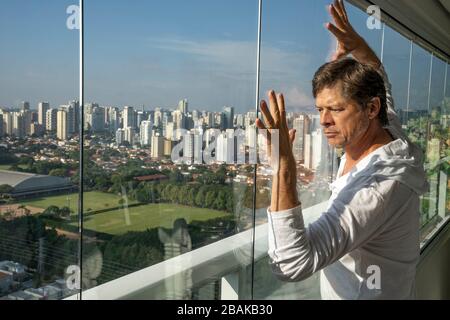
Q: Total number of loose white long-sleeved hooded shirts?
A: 1